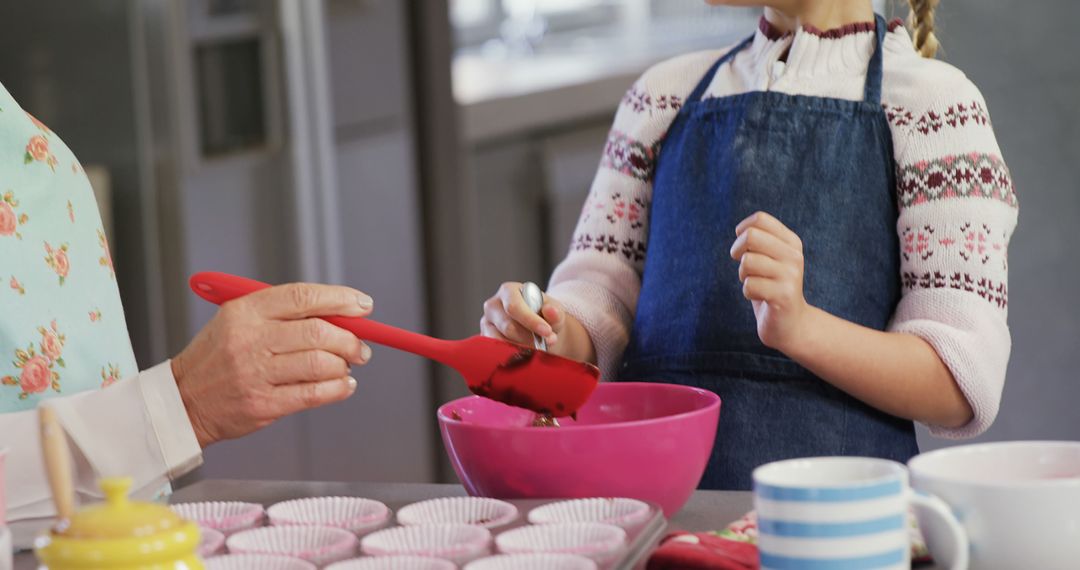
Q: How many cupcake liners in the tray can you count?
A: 11